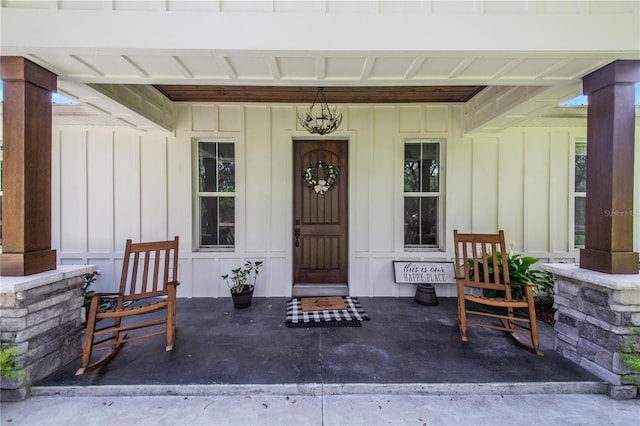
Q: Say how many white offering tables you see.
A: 0